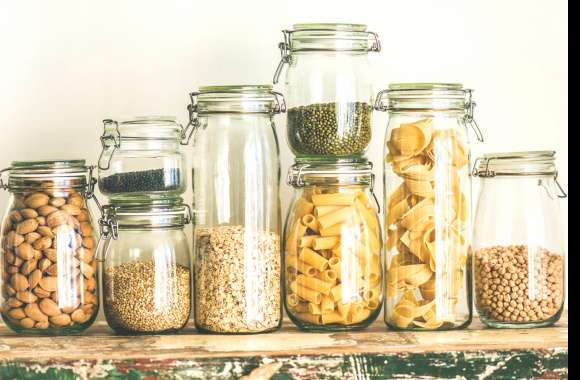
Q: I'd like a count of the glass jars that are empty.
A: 0